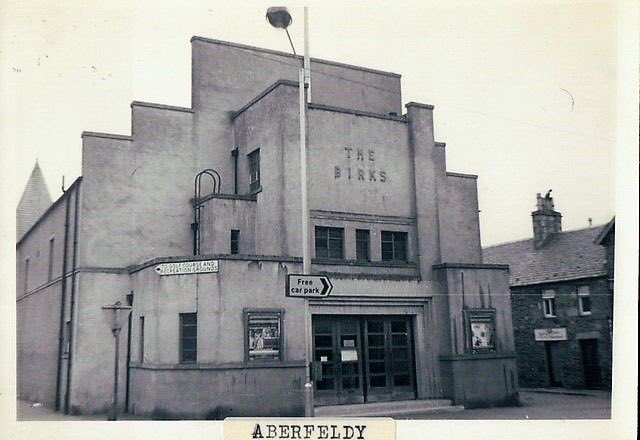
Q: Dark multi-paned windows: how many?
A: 6